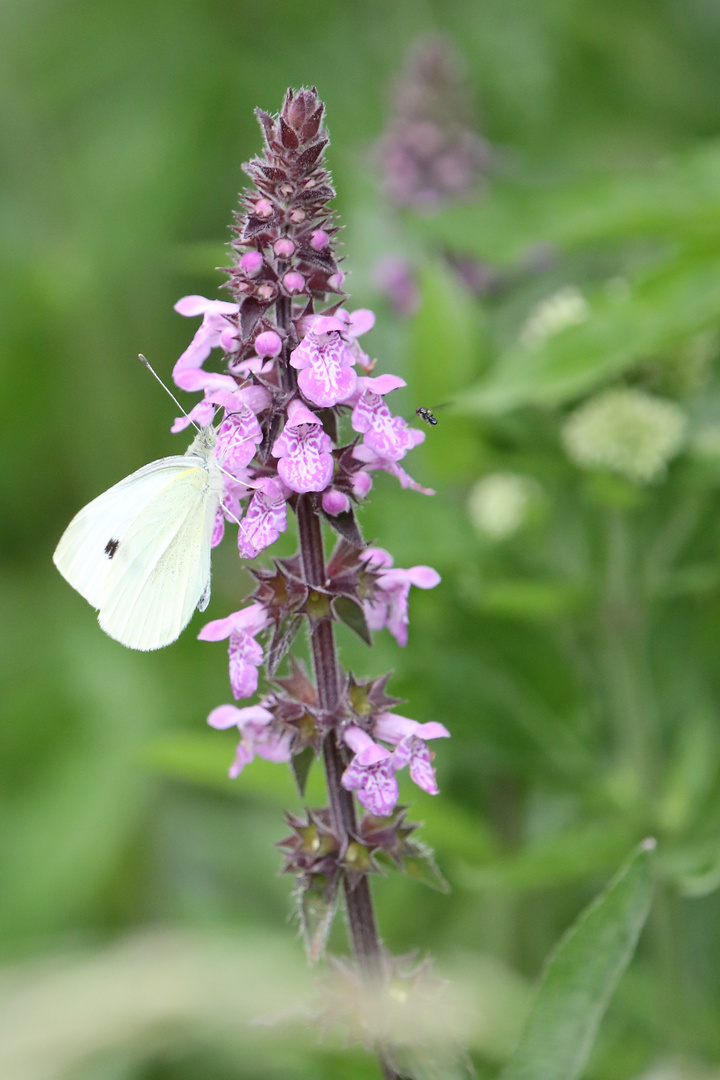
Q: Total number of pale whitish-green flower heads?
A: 3